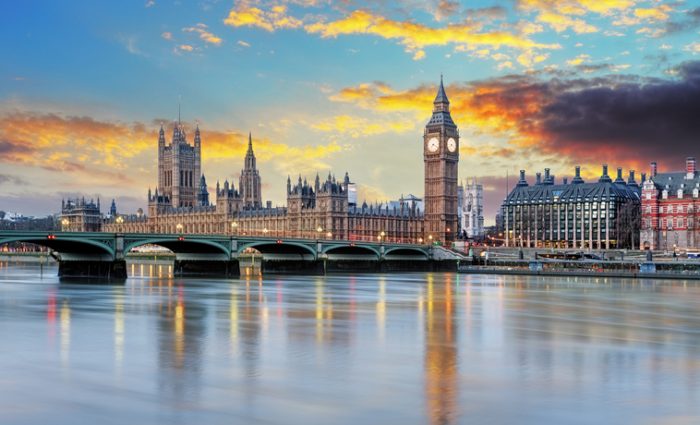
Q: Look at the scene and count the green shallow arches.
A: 5